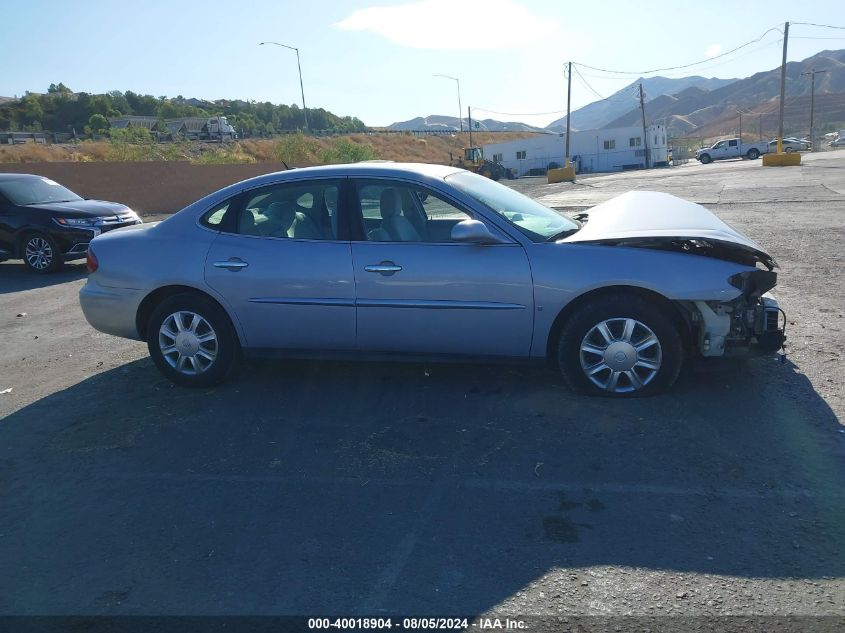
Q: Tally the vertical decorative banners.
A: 0